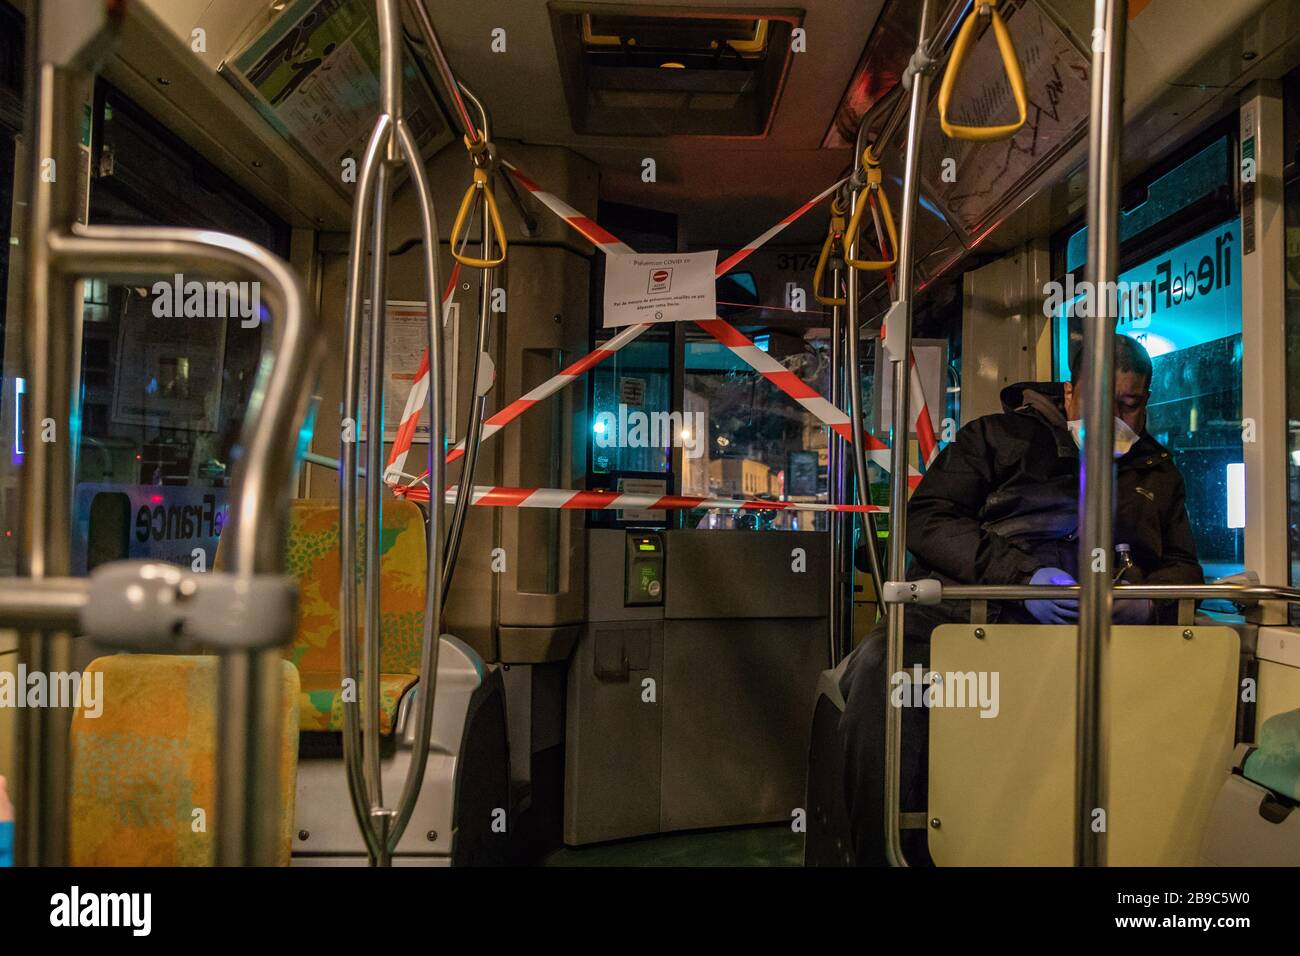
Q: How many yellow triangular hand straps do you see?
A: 4